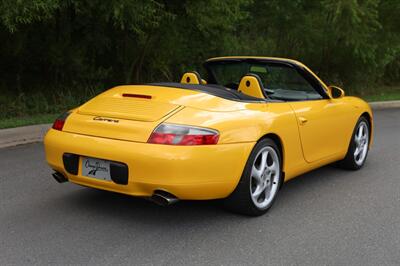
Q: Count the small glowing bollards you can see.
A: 0